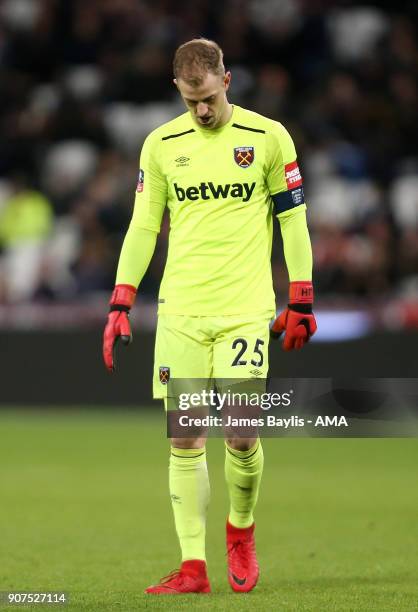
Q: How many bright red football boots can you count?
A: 2